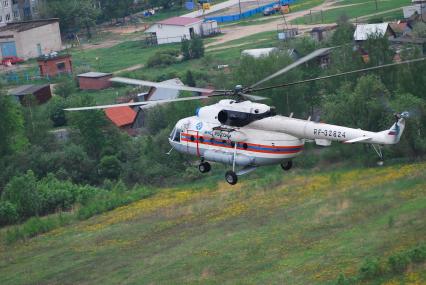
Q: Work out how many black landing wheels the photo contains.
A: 3